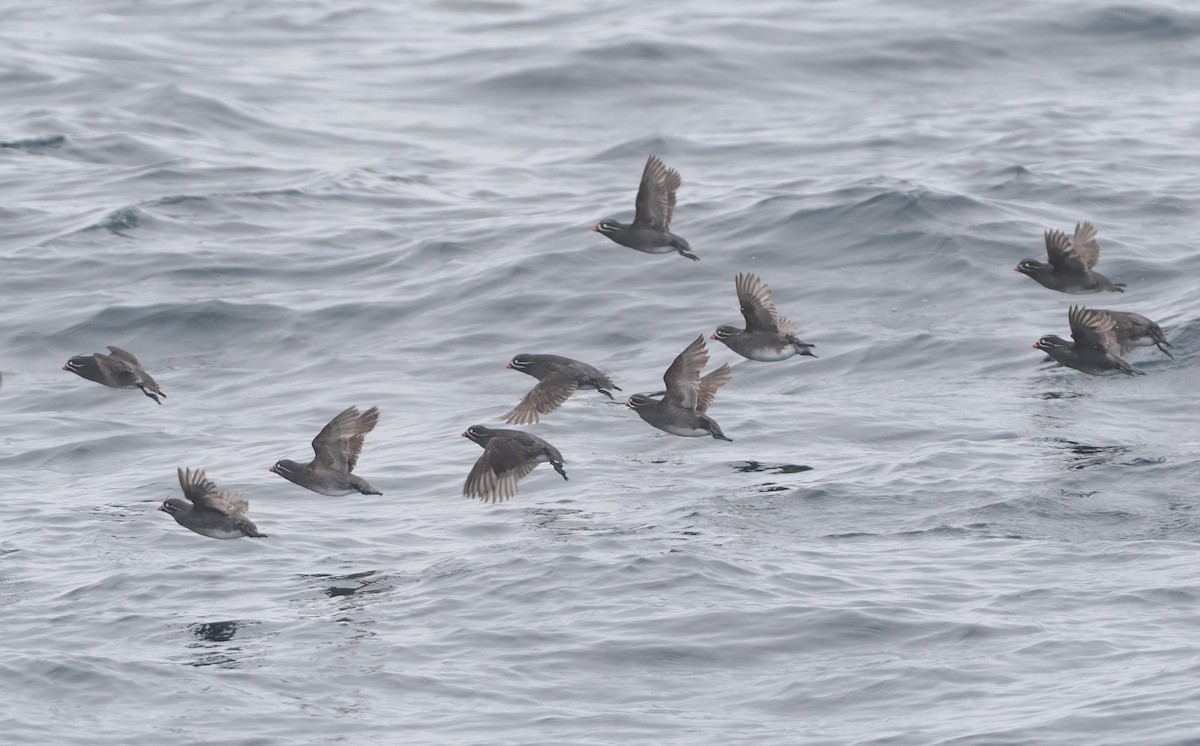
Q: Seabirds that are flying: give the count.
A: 11